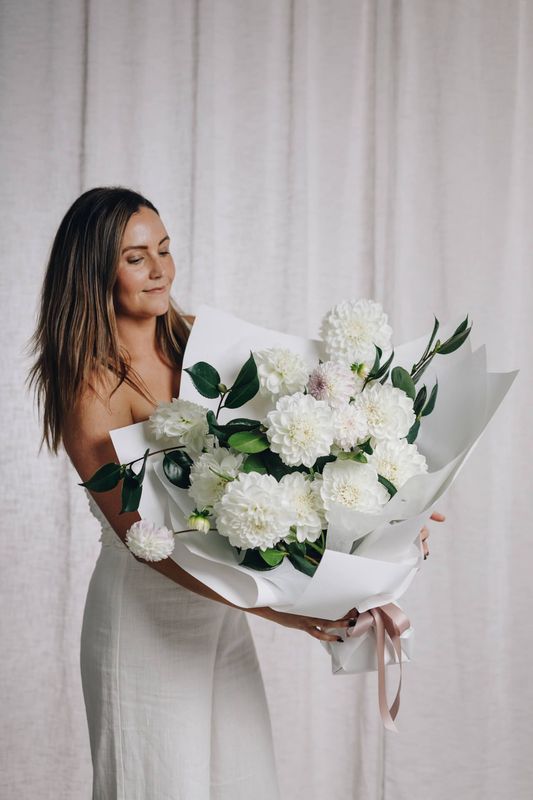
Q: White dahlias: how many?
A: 13